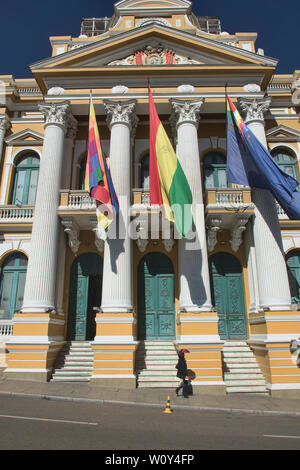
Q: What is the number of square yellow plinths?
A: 4